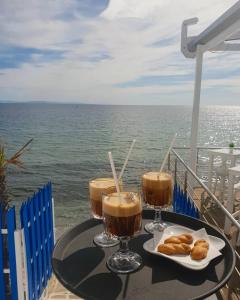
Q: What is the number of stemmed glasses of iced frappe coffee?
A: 3